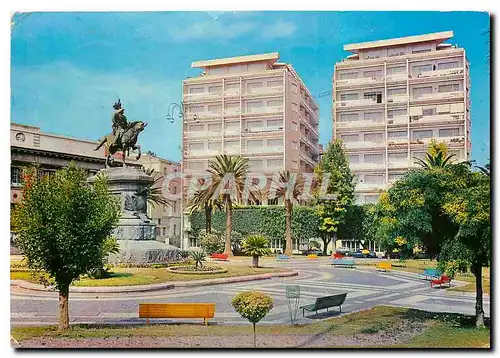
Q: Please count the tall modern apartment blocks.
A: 2